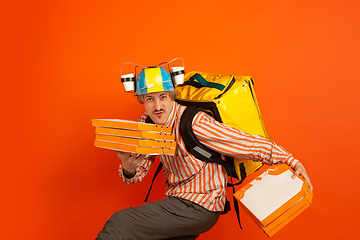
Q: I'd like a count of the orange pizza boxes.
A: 6